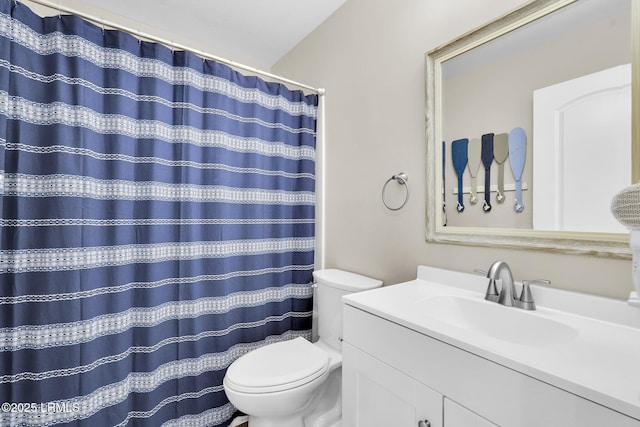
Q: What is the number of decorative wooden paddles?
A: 5